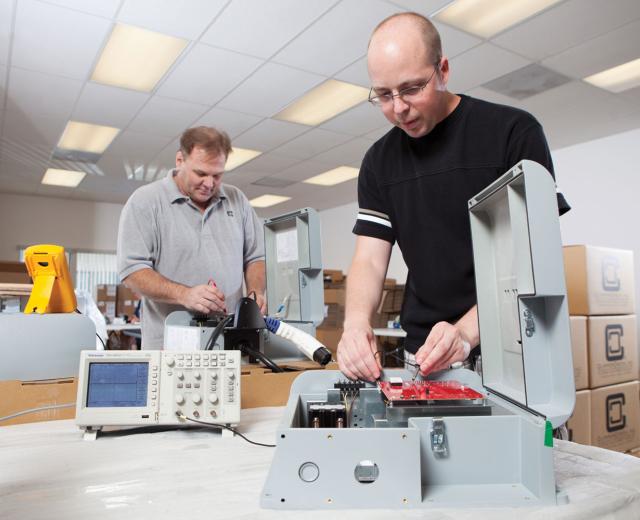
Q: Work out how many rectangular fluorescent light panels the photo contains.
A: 9